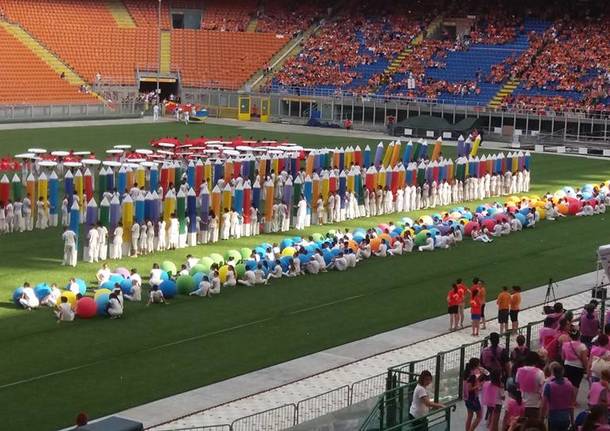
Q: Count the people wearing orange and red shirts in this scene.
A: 7